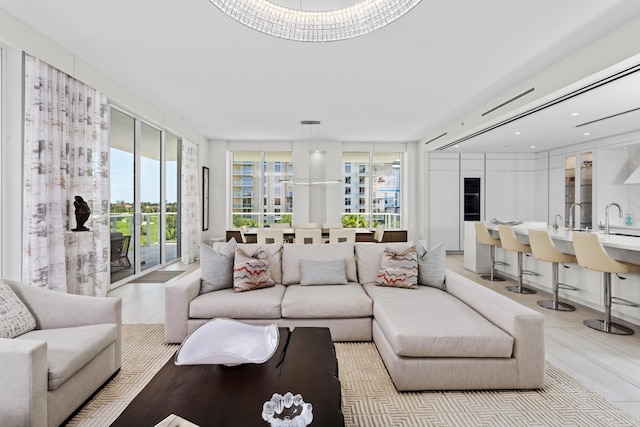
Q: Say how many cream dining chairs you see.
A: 8